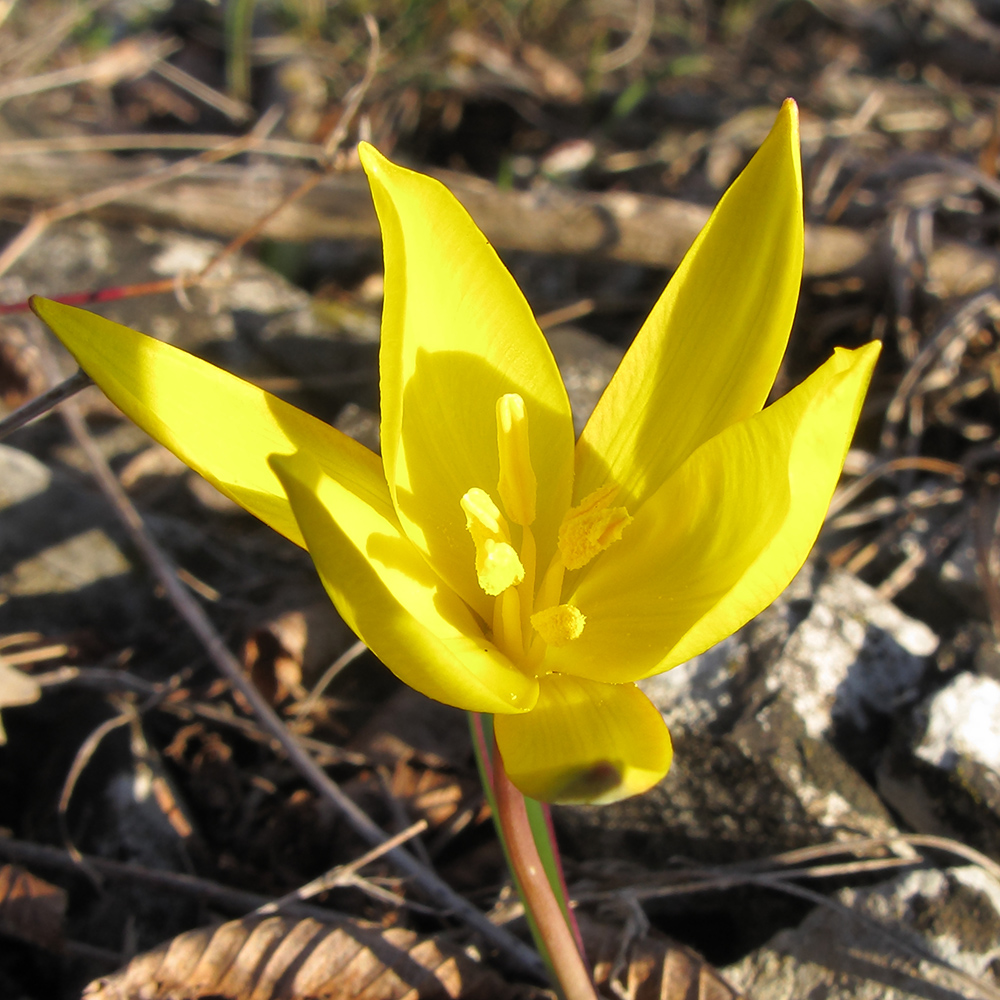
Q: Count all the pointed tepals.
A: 5